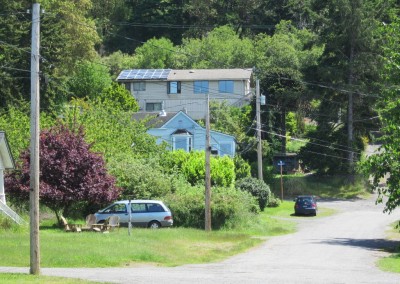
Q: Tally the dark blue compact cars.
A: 1